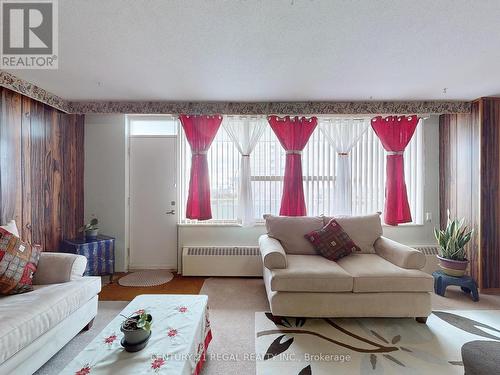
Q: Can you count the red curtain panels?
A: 3